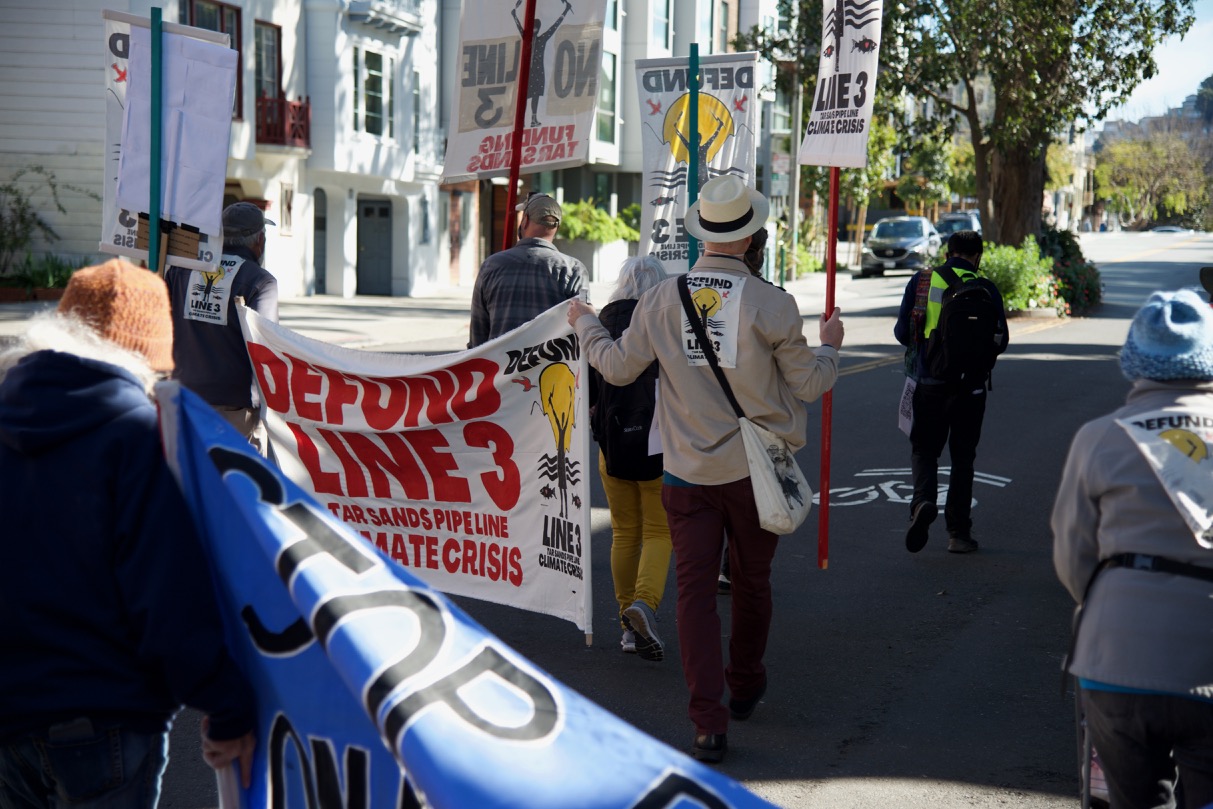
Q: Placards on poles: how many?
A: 4